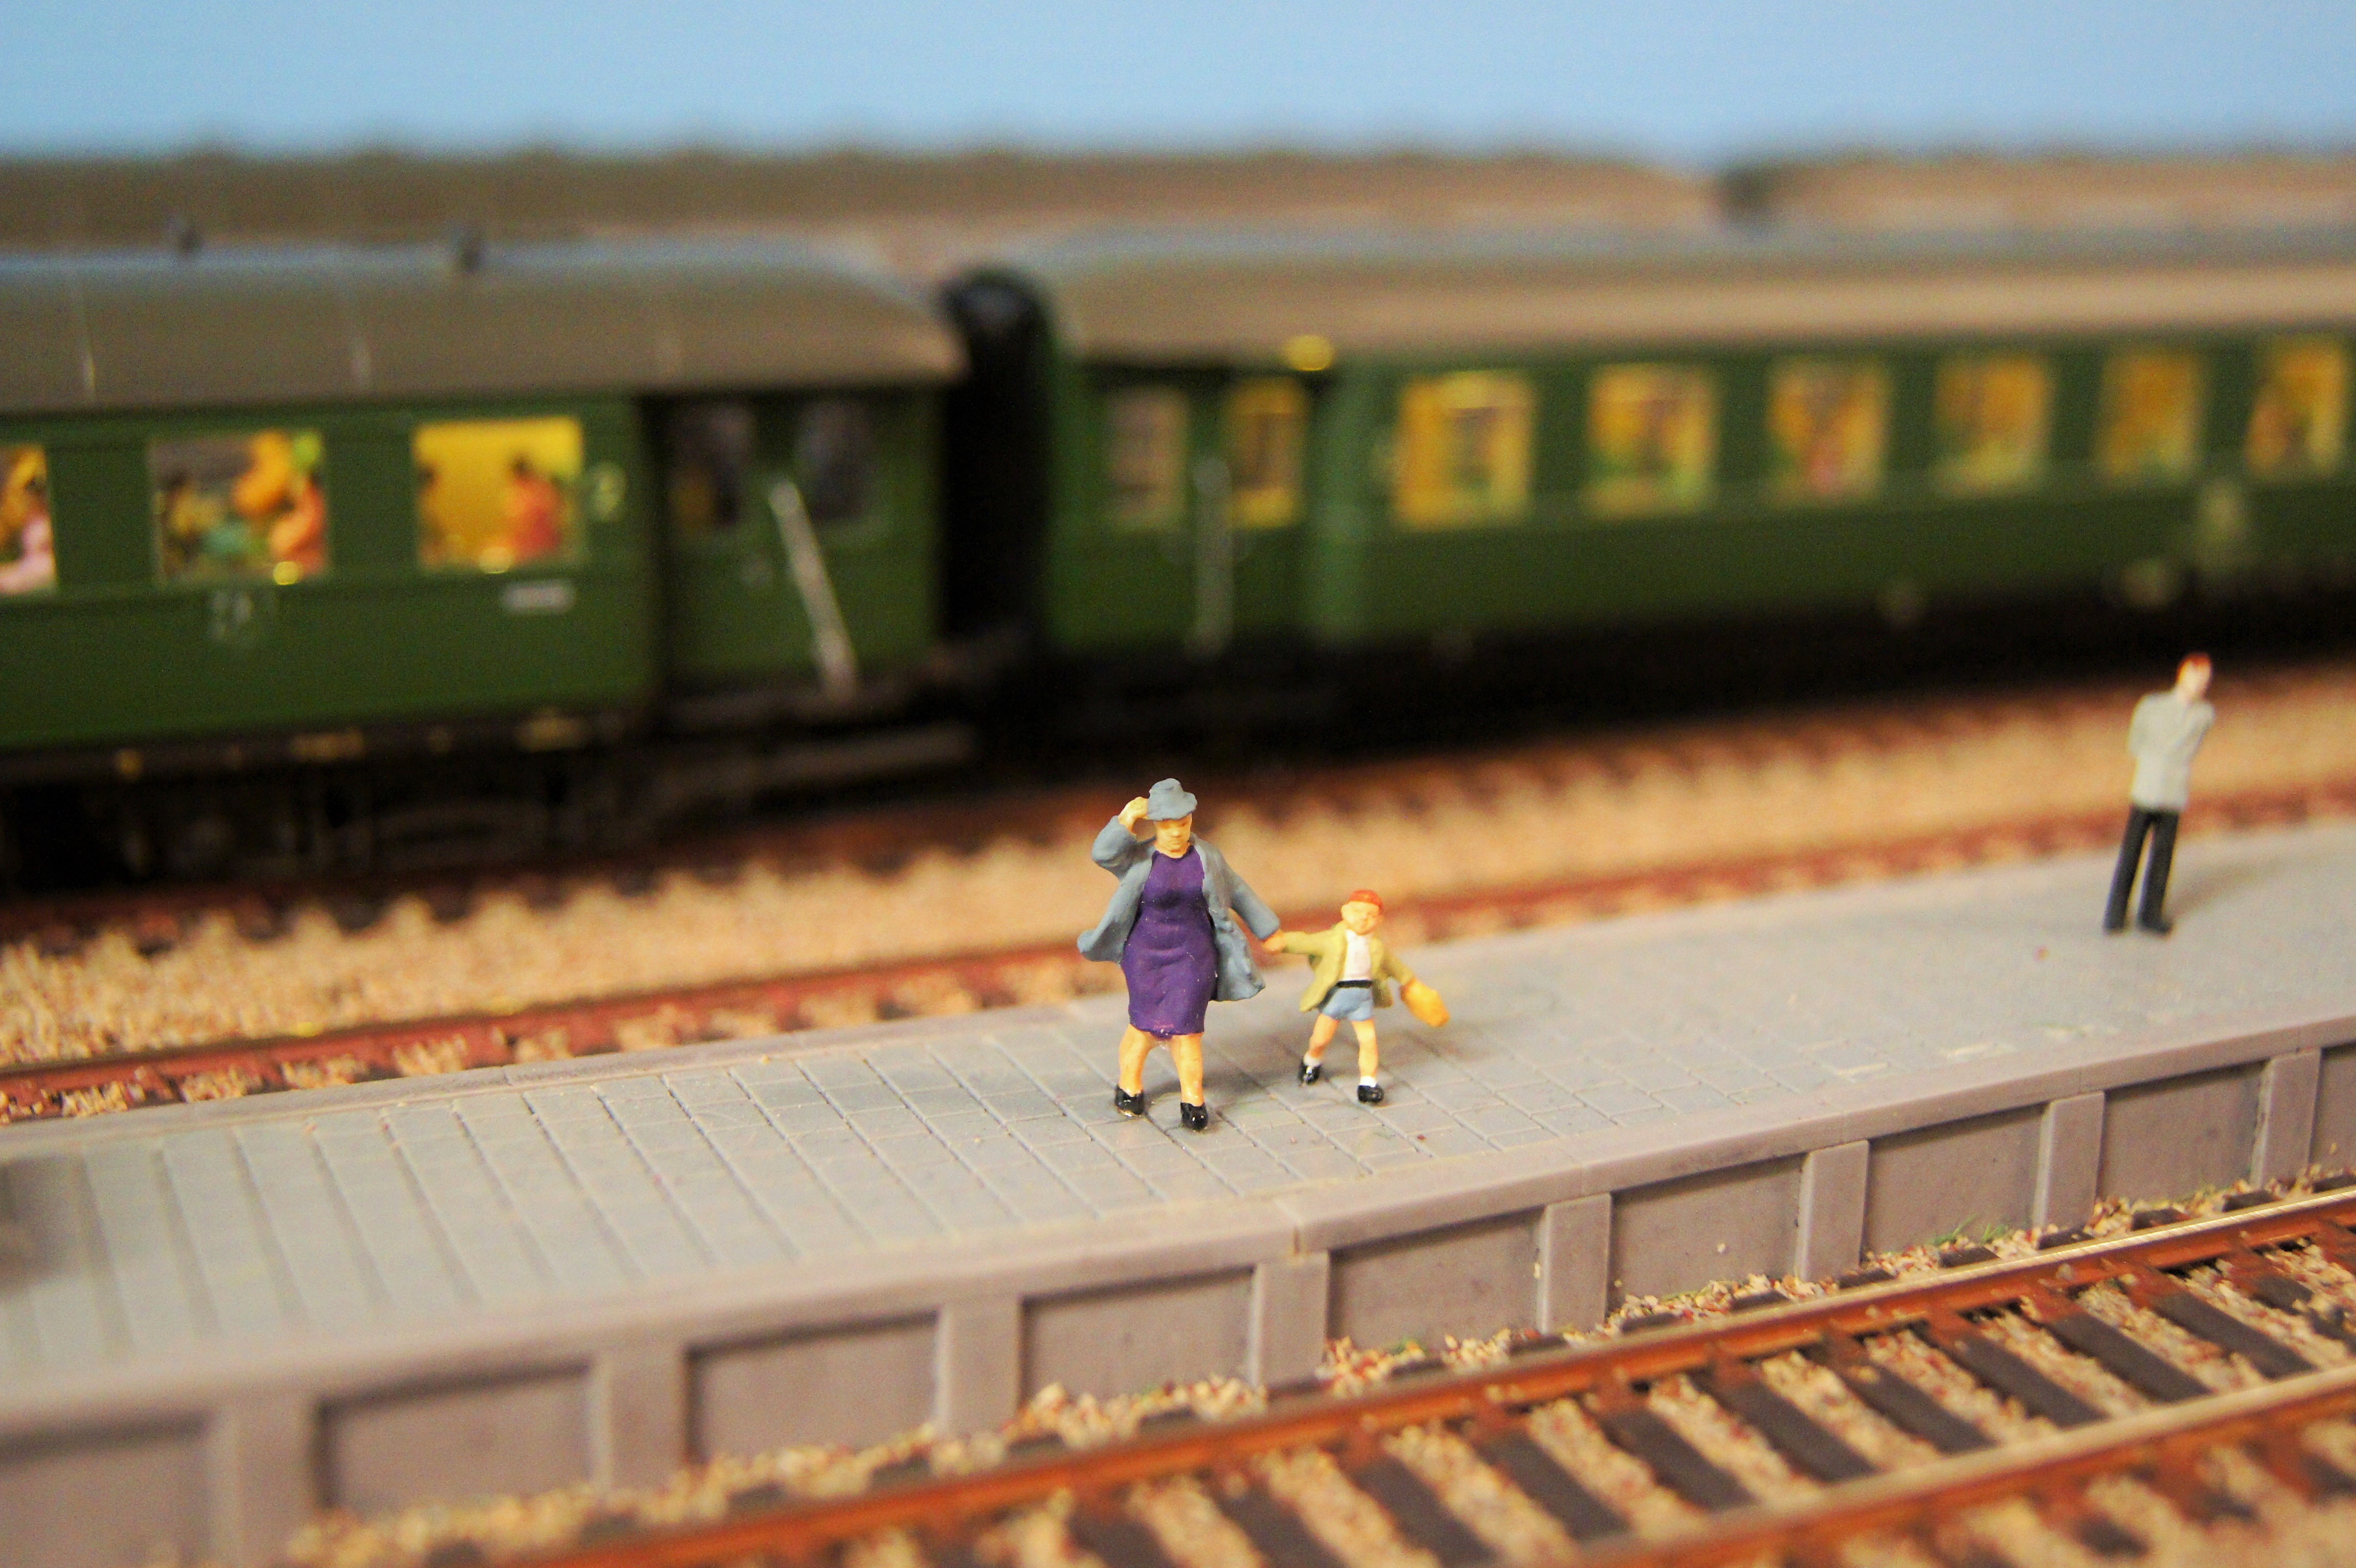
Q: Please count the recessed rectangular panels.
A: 9